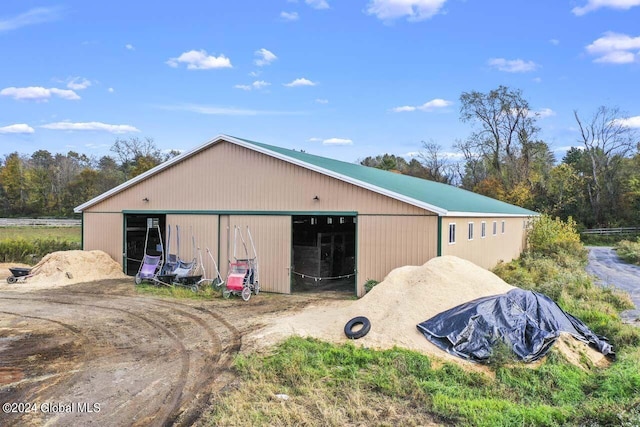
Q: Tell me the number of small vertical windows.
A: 5